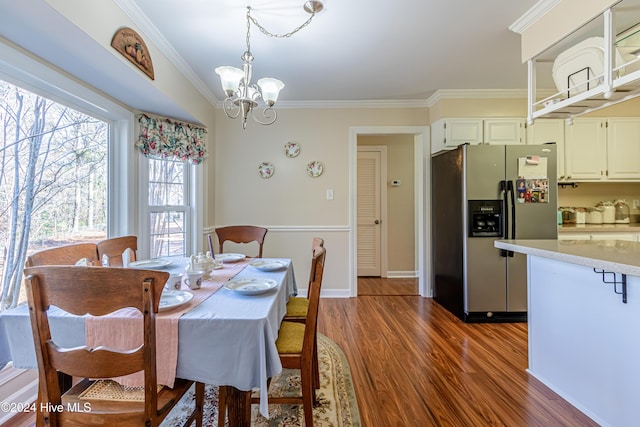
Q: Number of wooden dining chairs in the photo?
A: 6